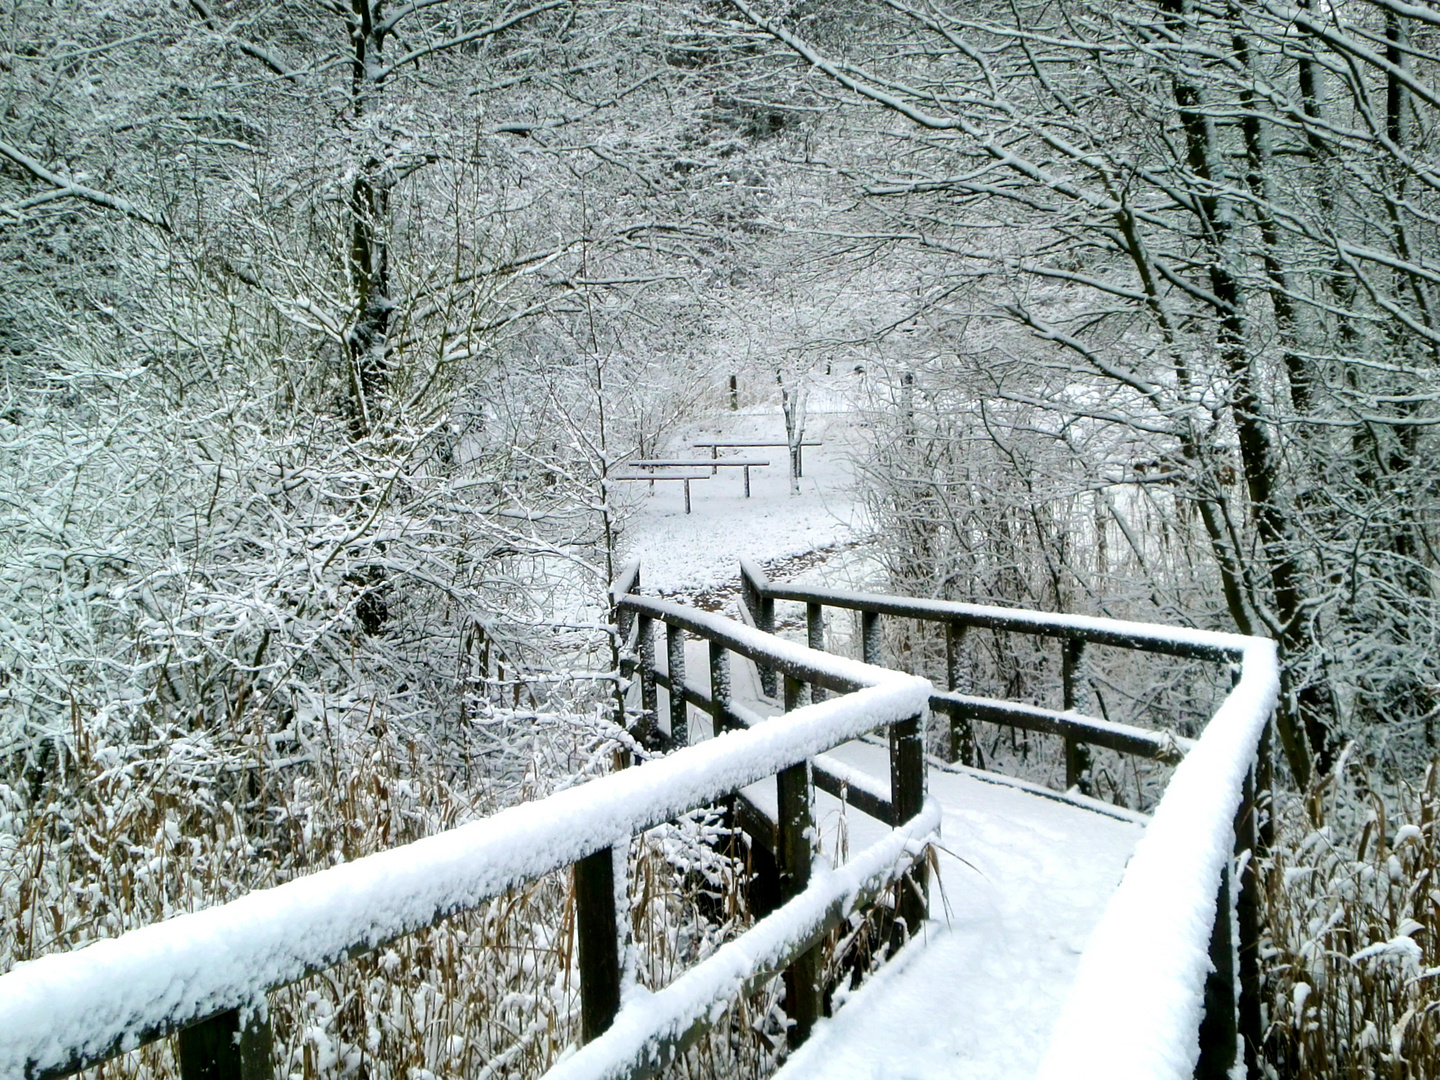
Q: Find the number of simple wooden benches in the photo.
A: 3